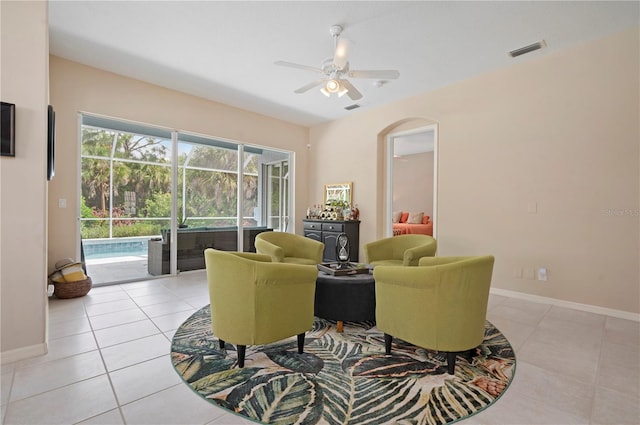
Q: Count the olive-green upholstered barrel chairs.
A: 4